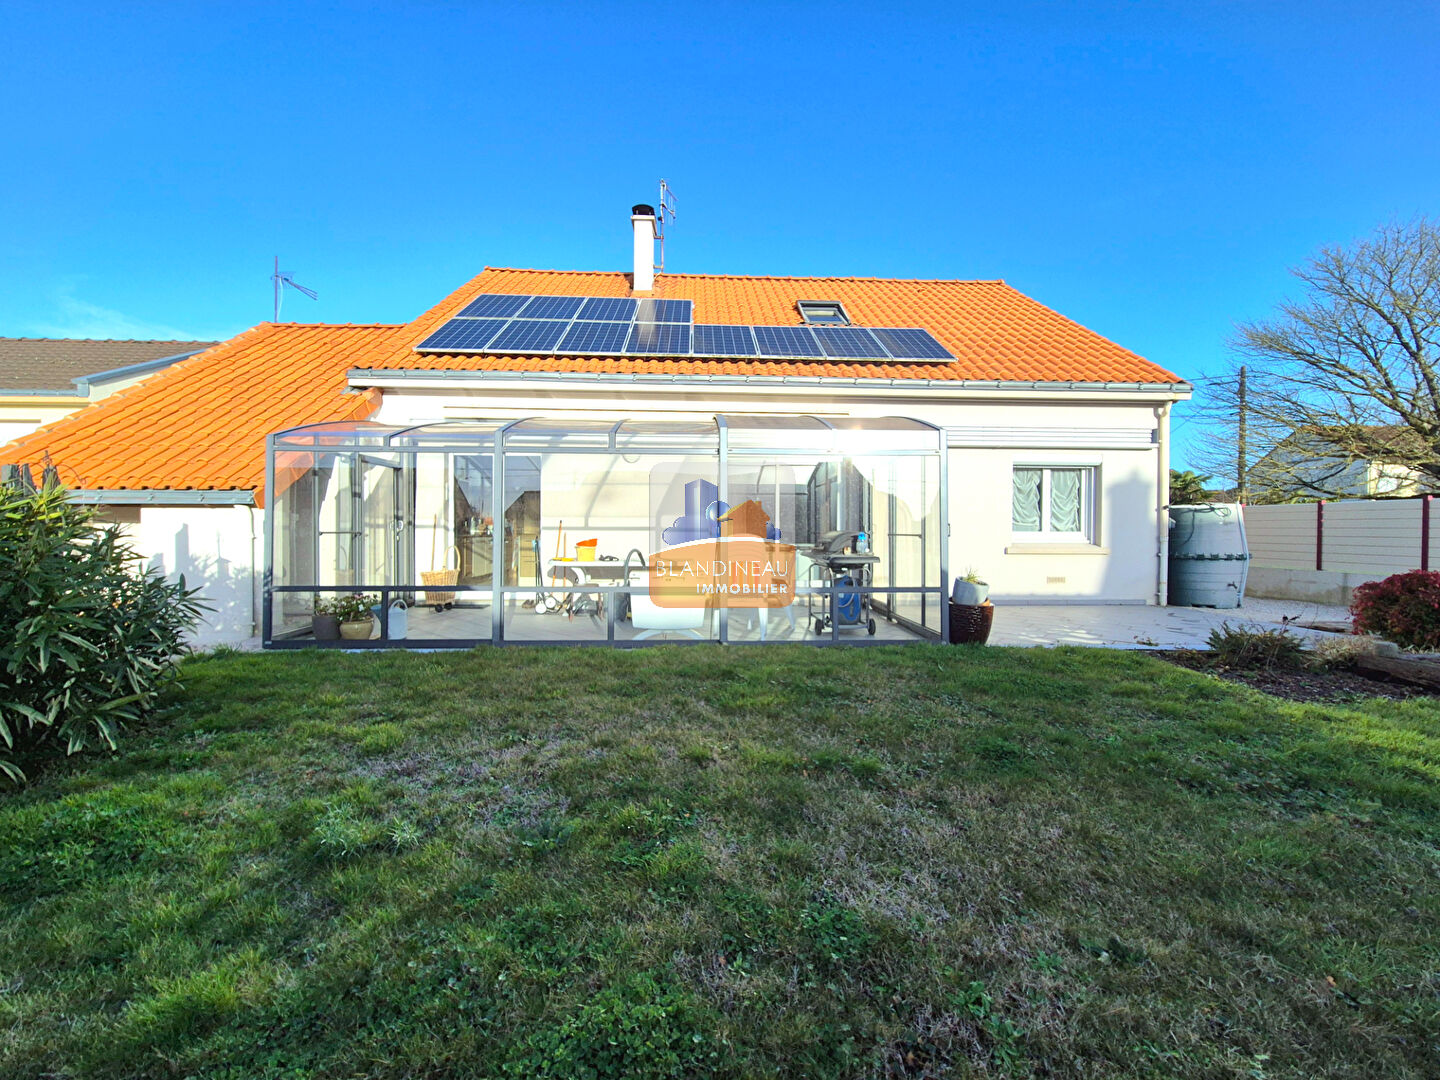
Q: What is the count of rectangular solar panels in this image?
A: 12